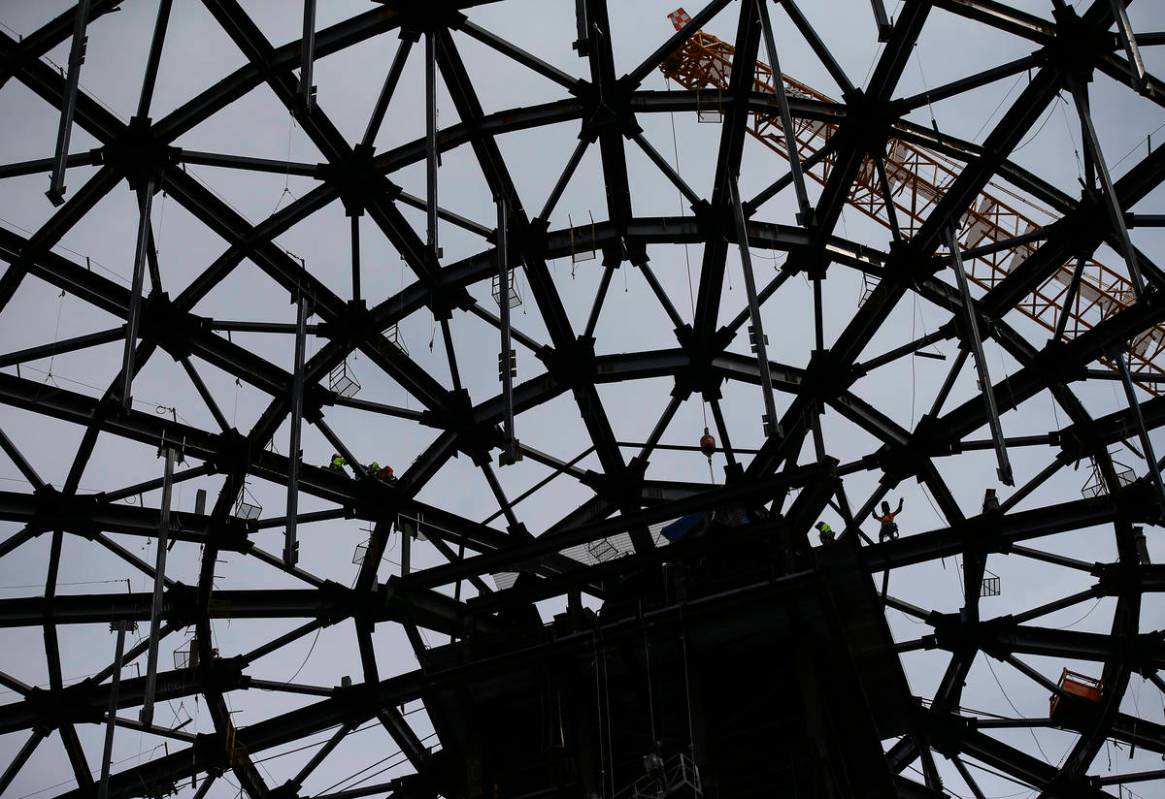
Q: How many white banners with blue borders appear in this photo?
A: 0